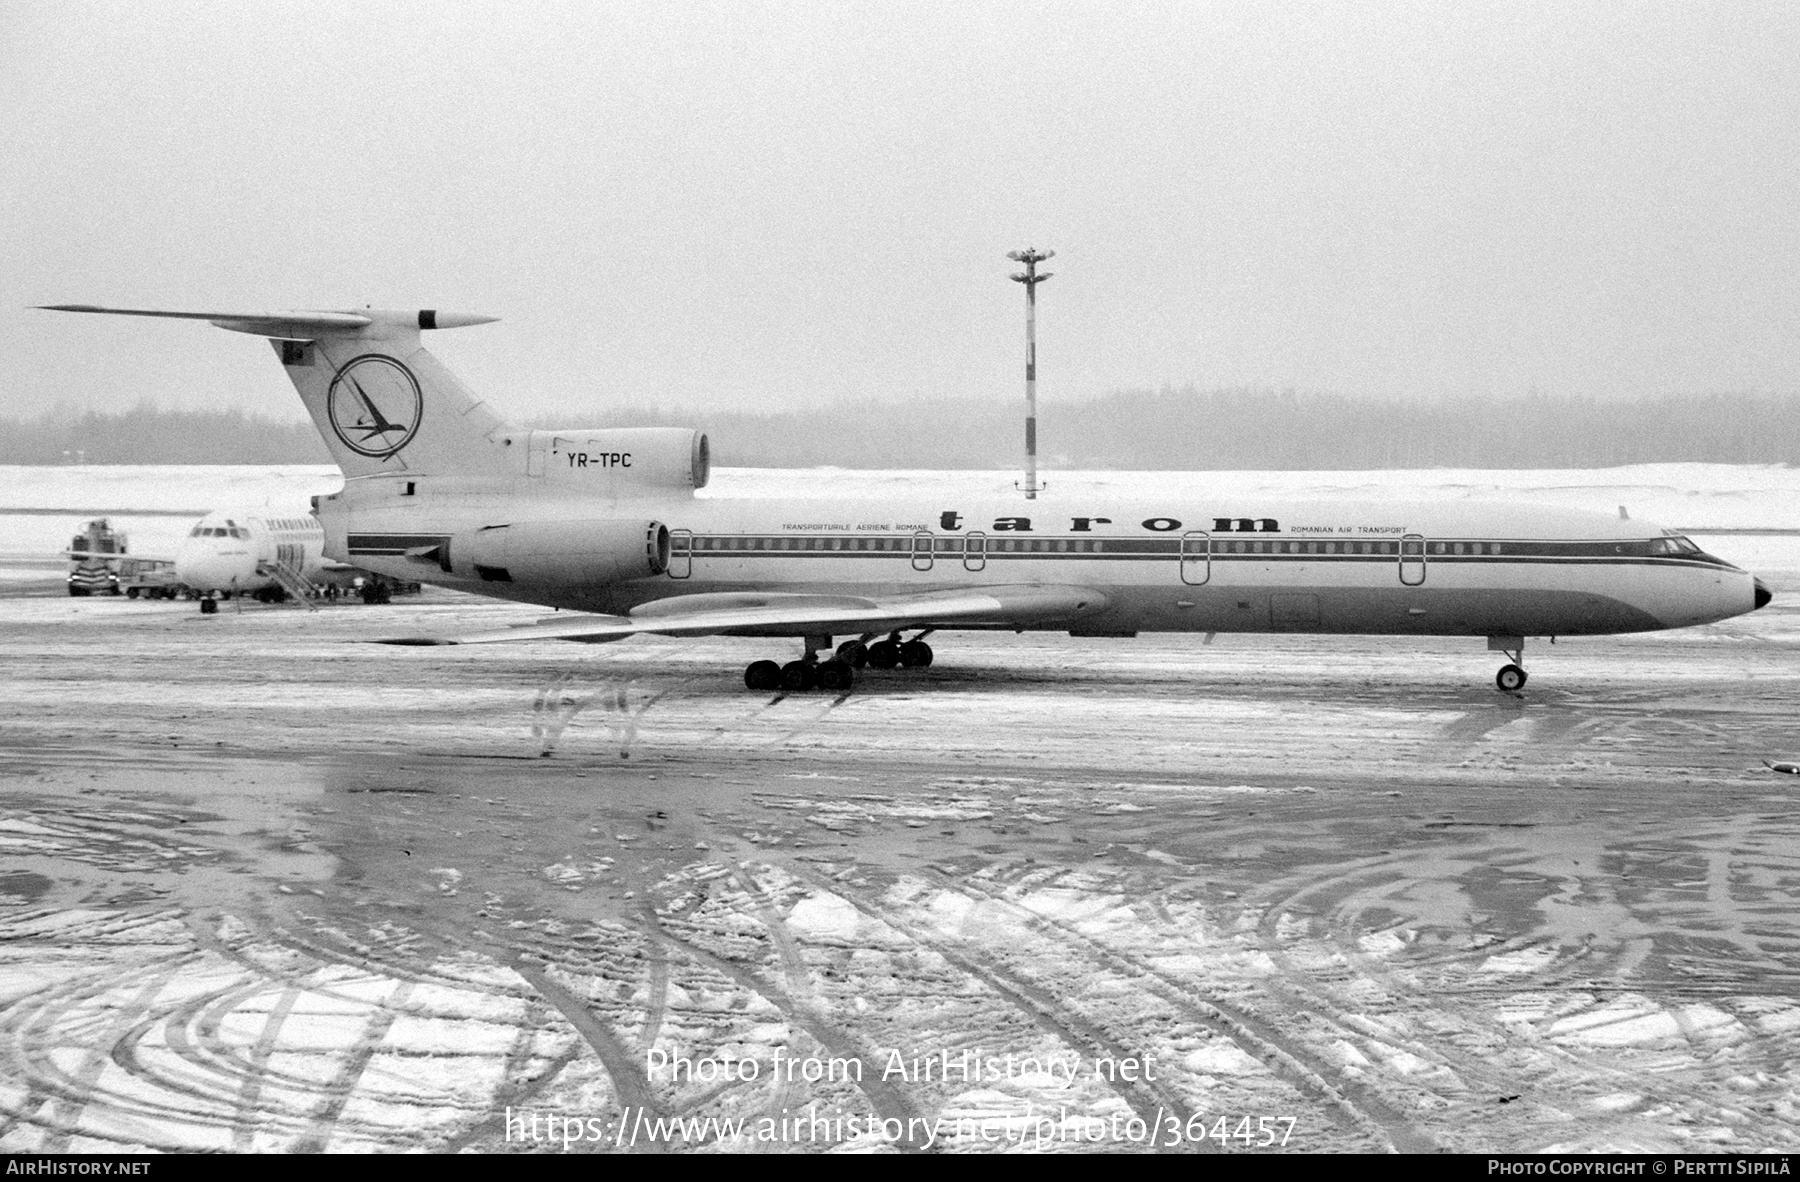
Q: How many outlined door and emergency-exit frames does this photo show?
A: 5